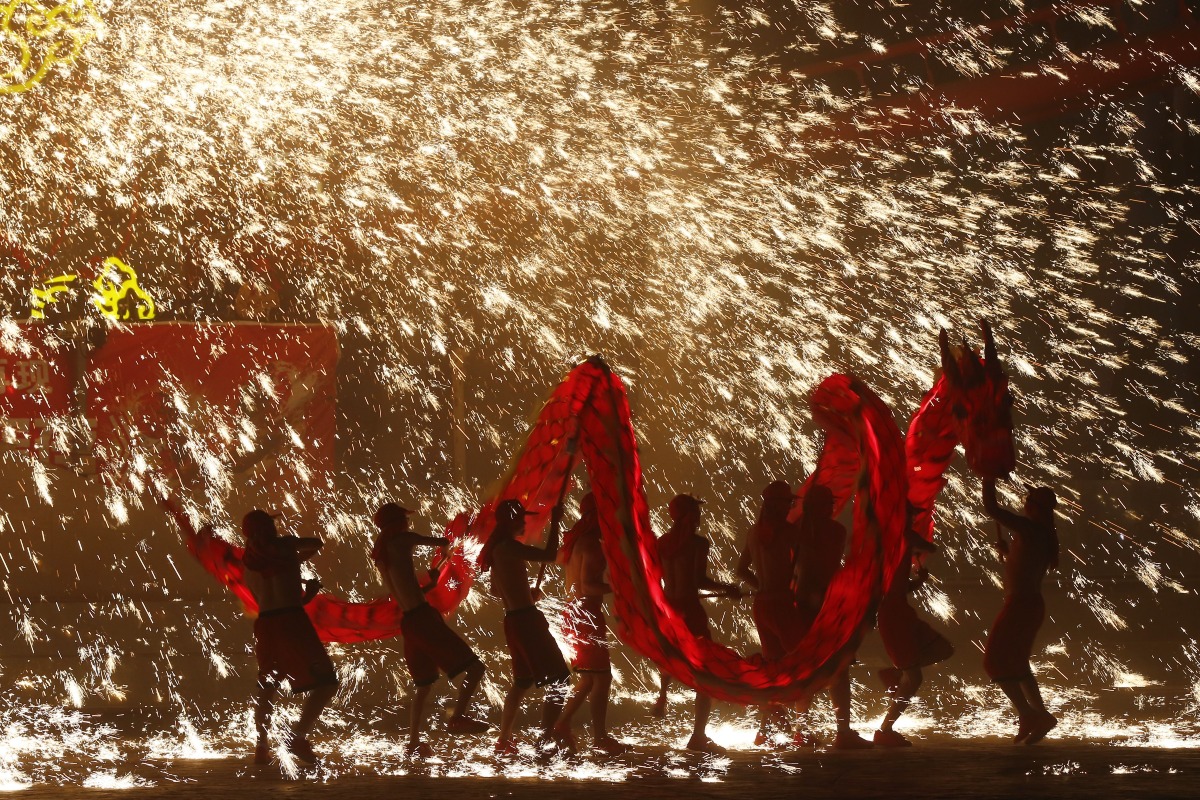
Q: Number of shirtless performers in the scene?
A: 9